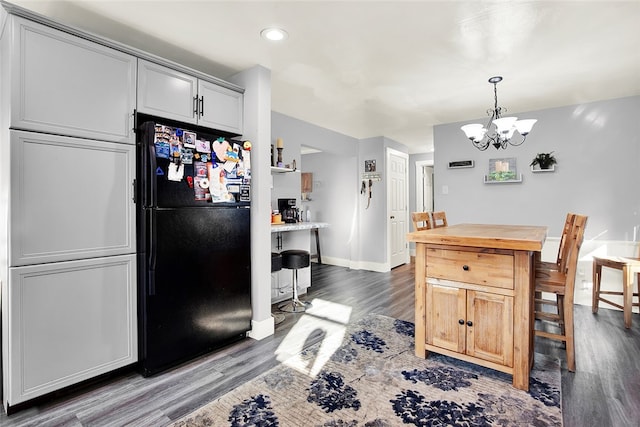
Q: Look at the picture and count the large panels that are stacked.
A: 3